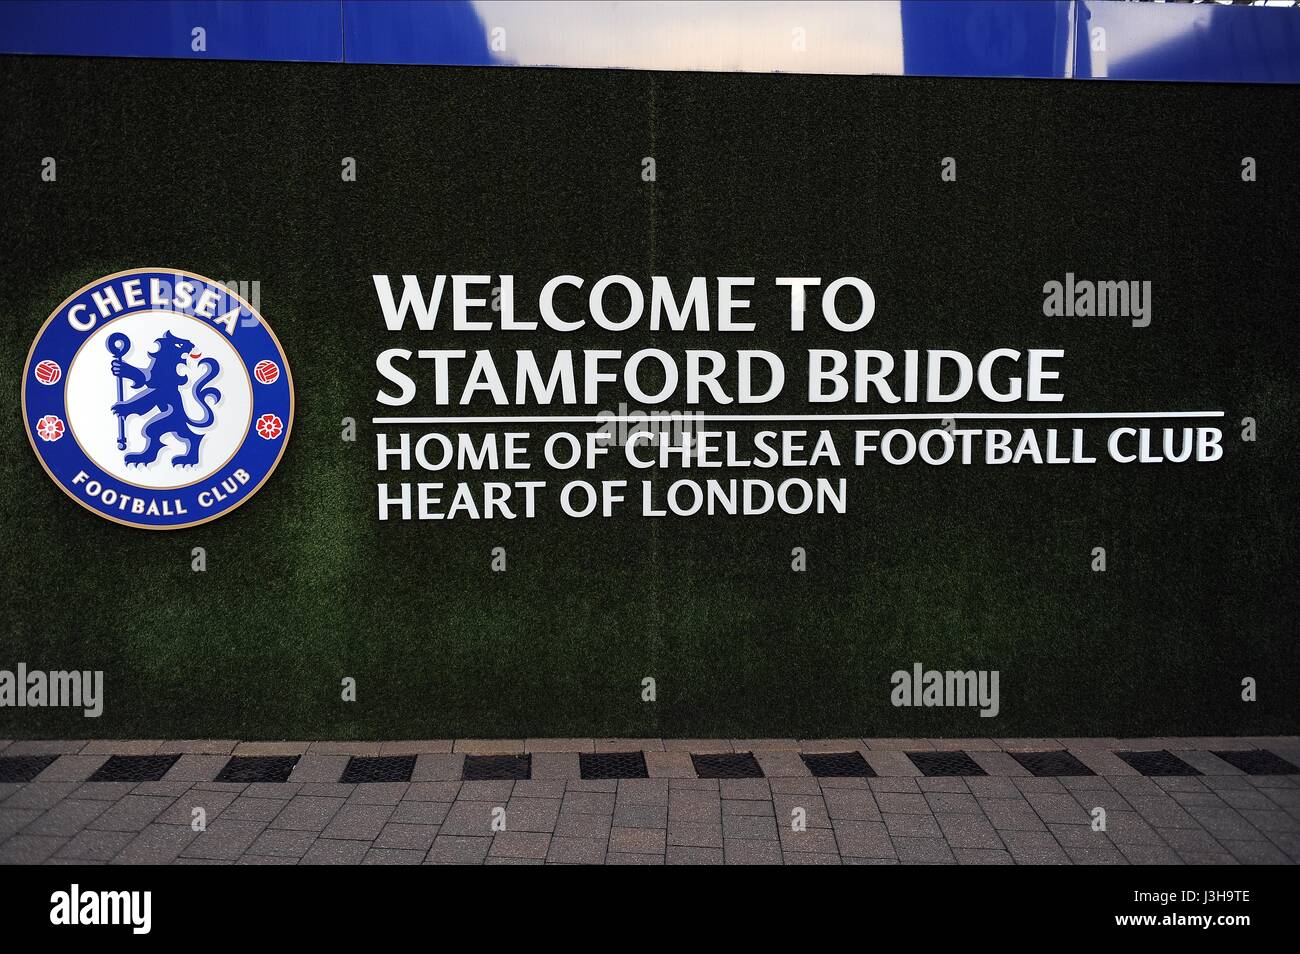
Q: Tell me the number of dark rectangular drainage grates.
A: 12